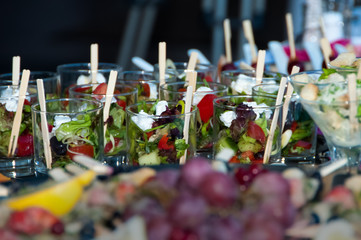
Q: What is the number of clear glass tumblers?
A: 12